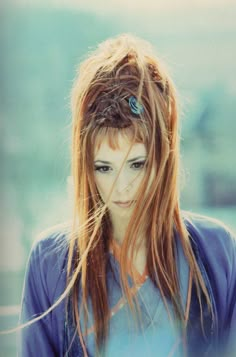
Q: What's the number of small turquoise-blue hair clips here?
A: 1